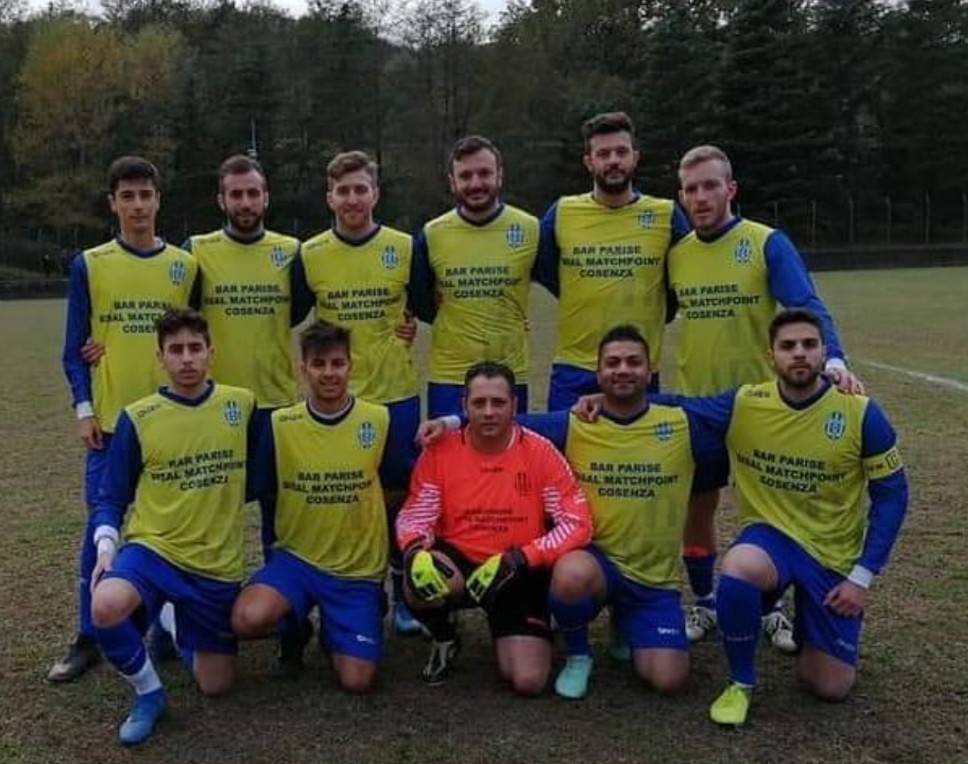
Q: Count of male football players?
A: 11